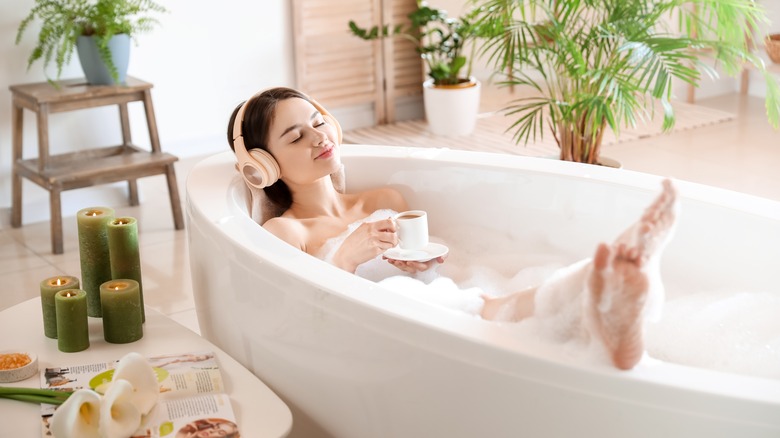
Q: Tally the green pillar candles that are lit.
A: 5